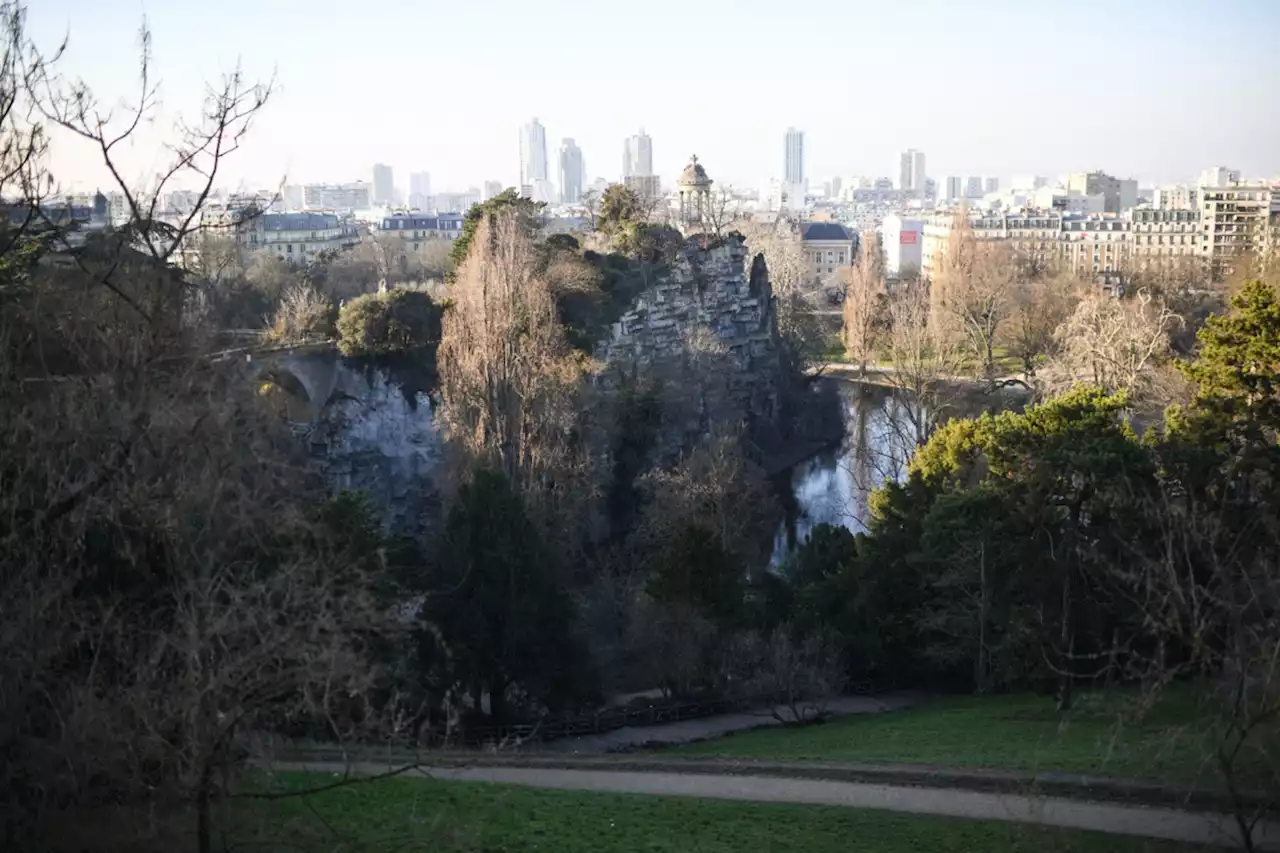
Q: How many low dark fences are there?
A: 1